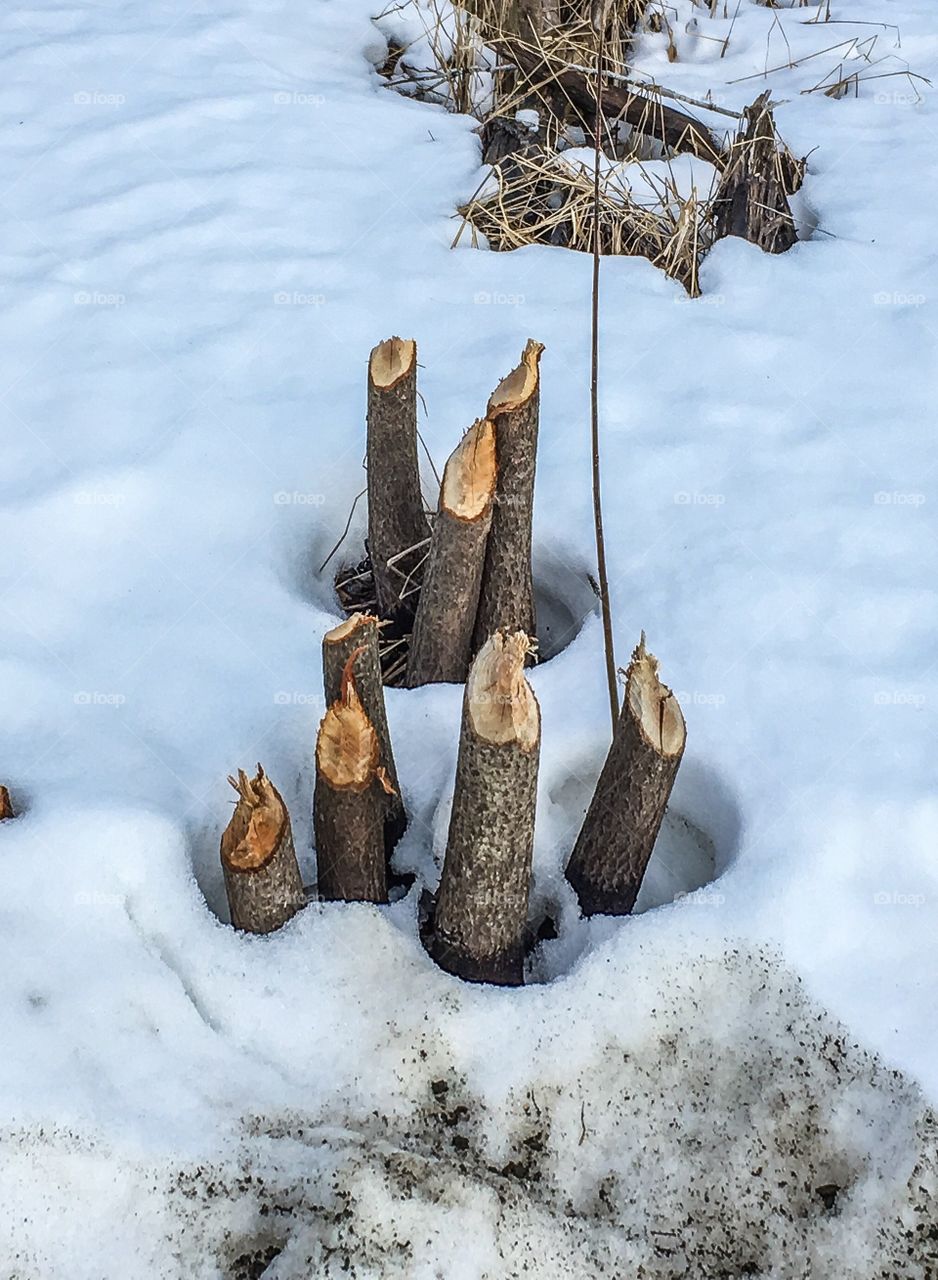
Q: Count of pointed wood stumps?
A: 8